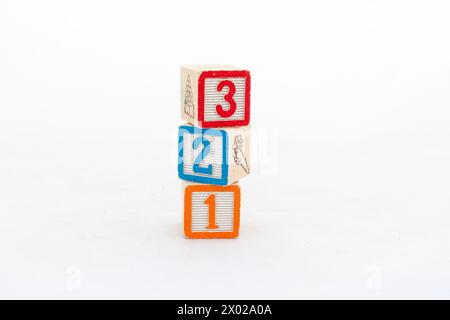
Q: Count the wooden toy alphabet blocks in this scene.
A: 3